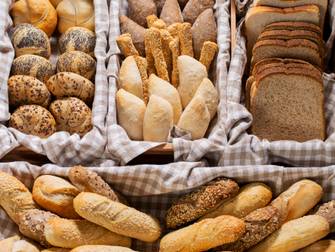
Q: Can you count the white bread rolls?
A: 7